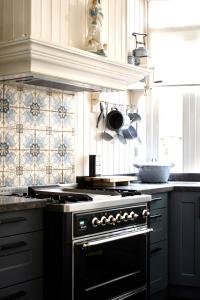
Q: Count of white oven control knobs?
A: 7